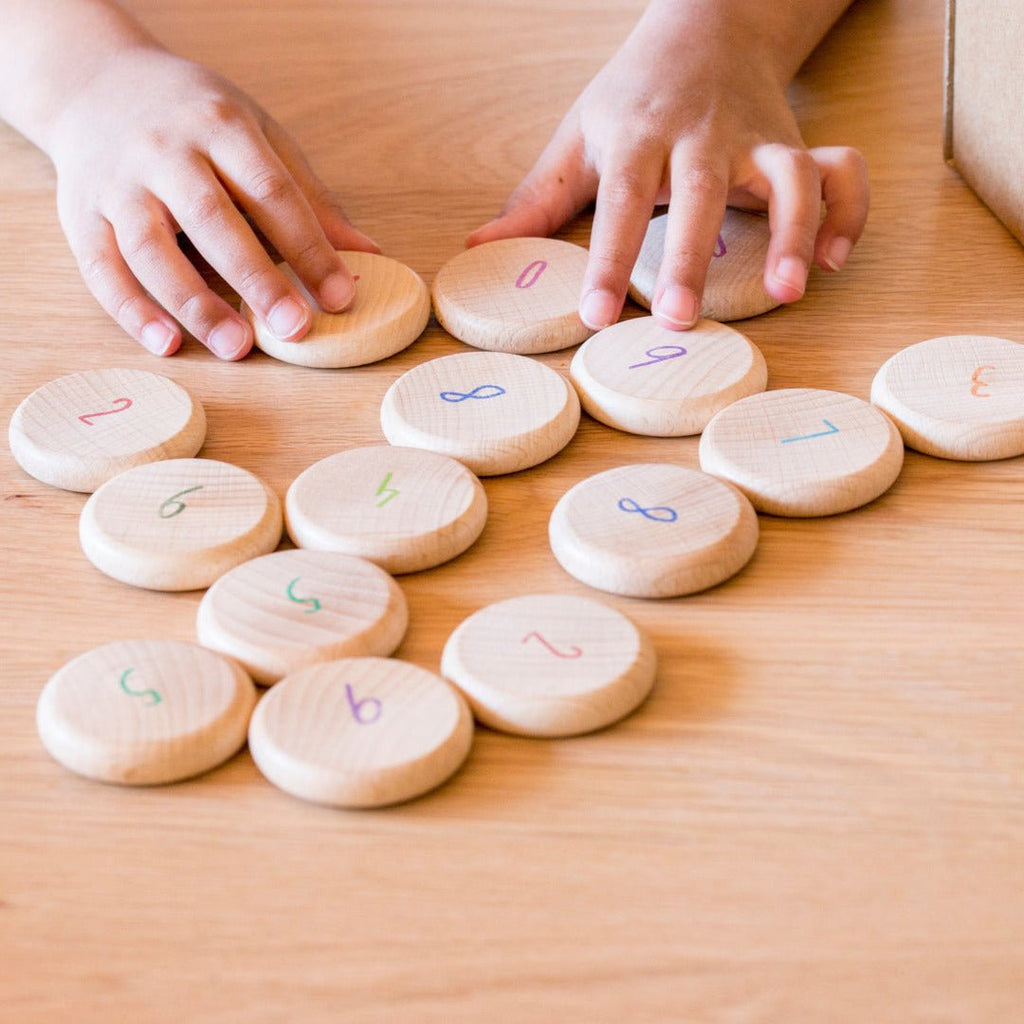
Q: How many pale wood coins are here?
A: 15